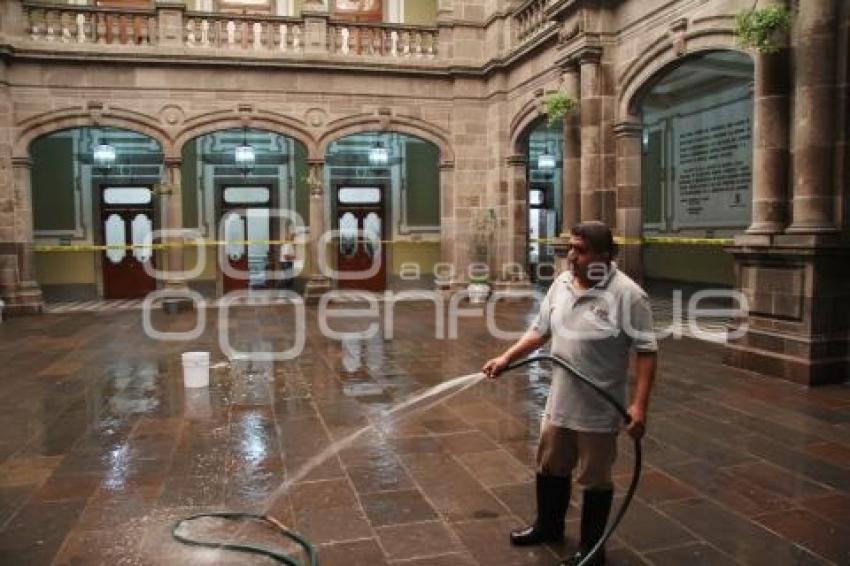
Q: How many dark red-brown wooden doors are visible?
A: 3